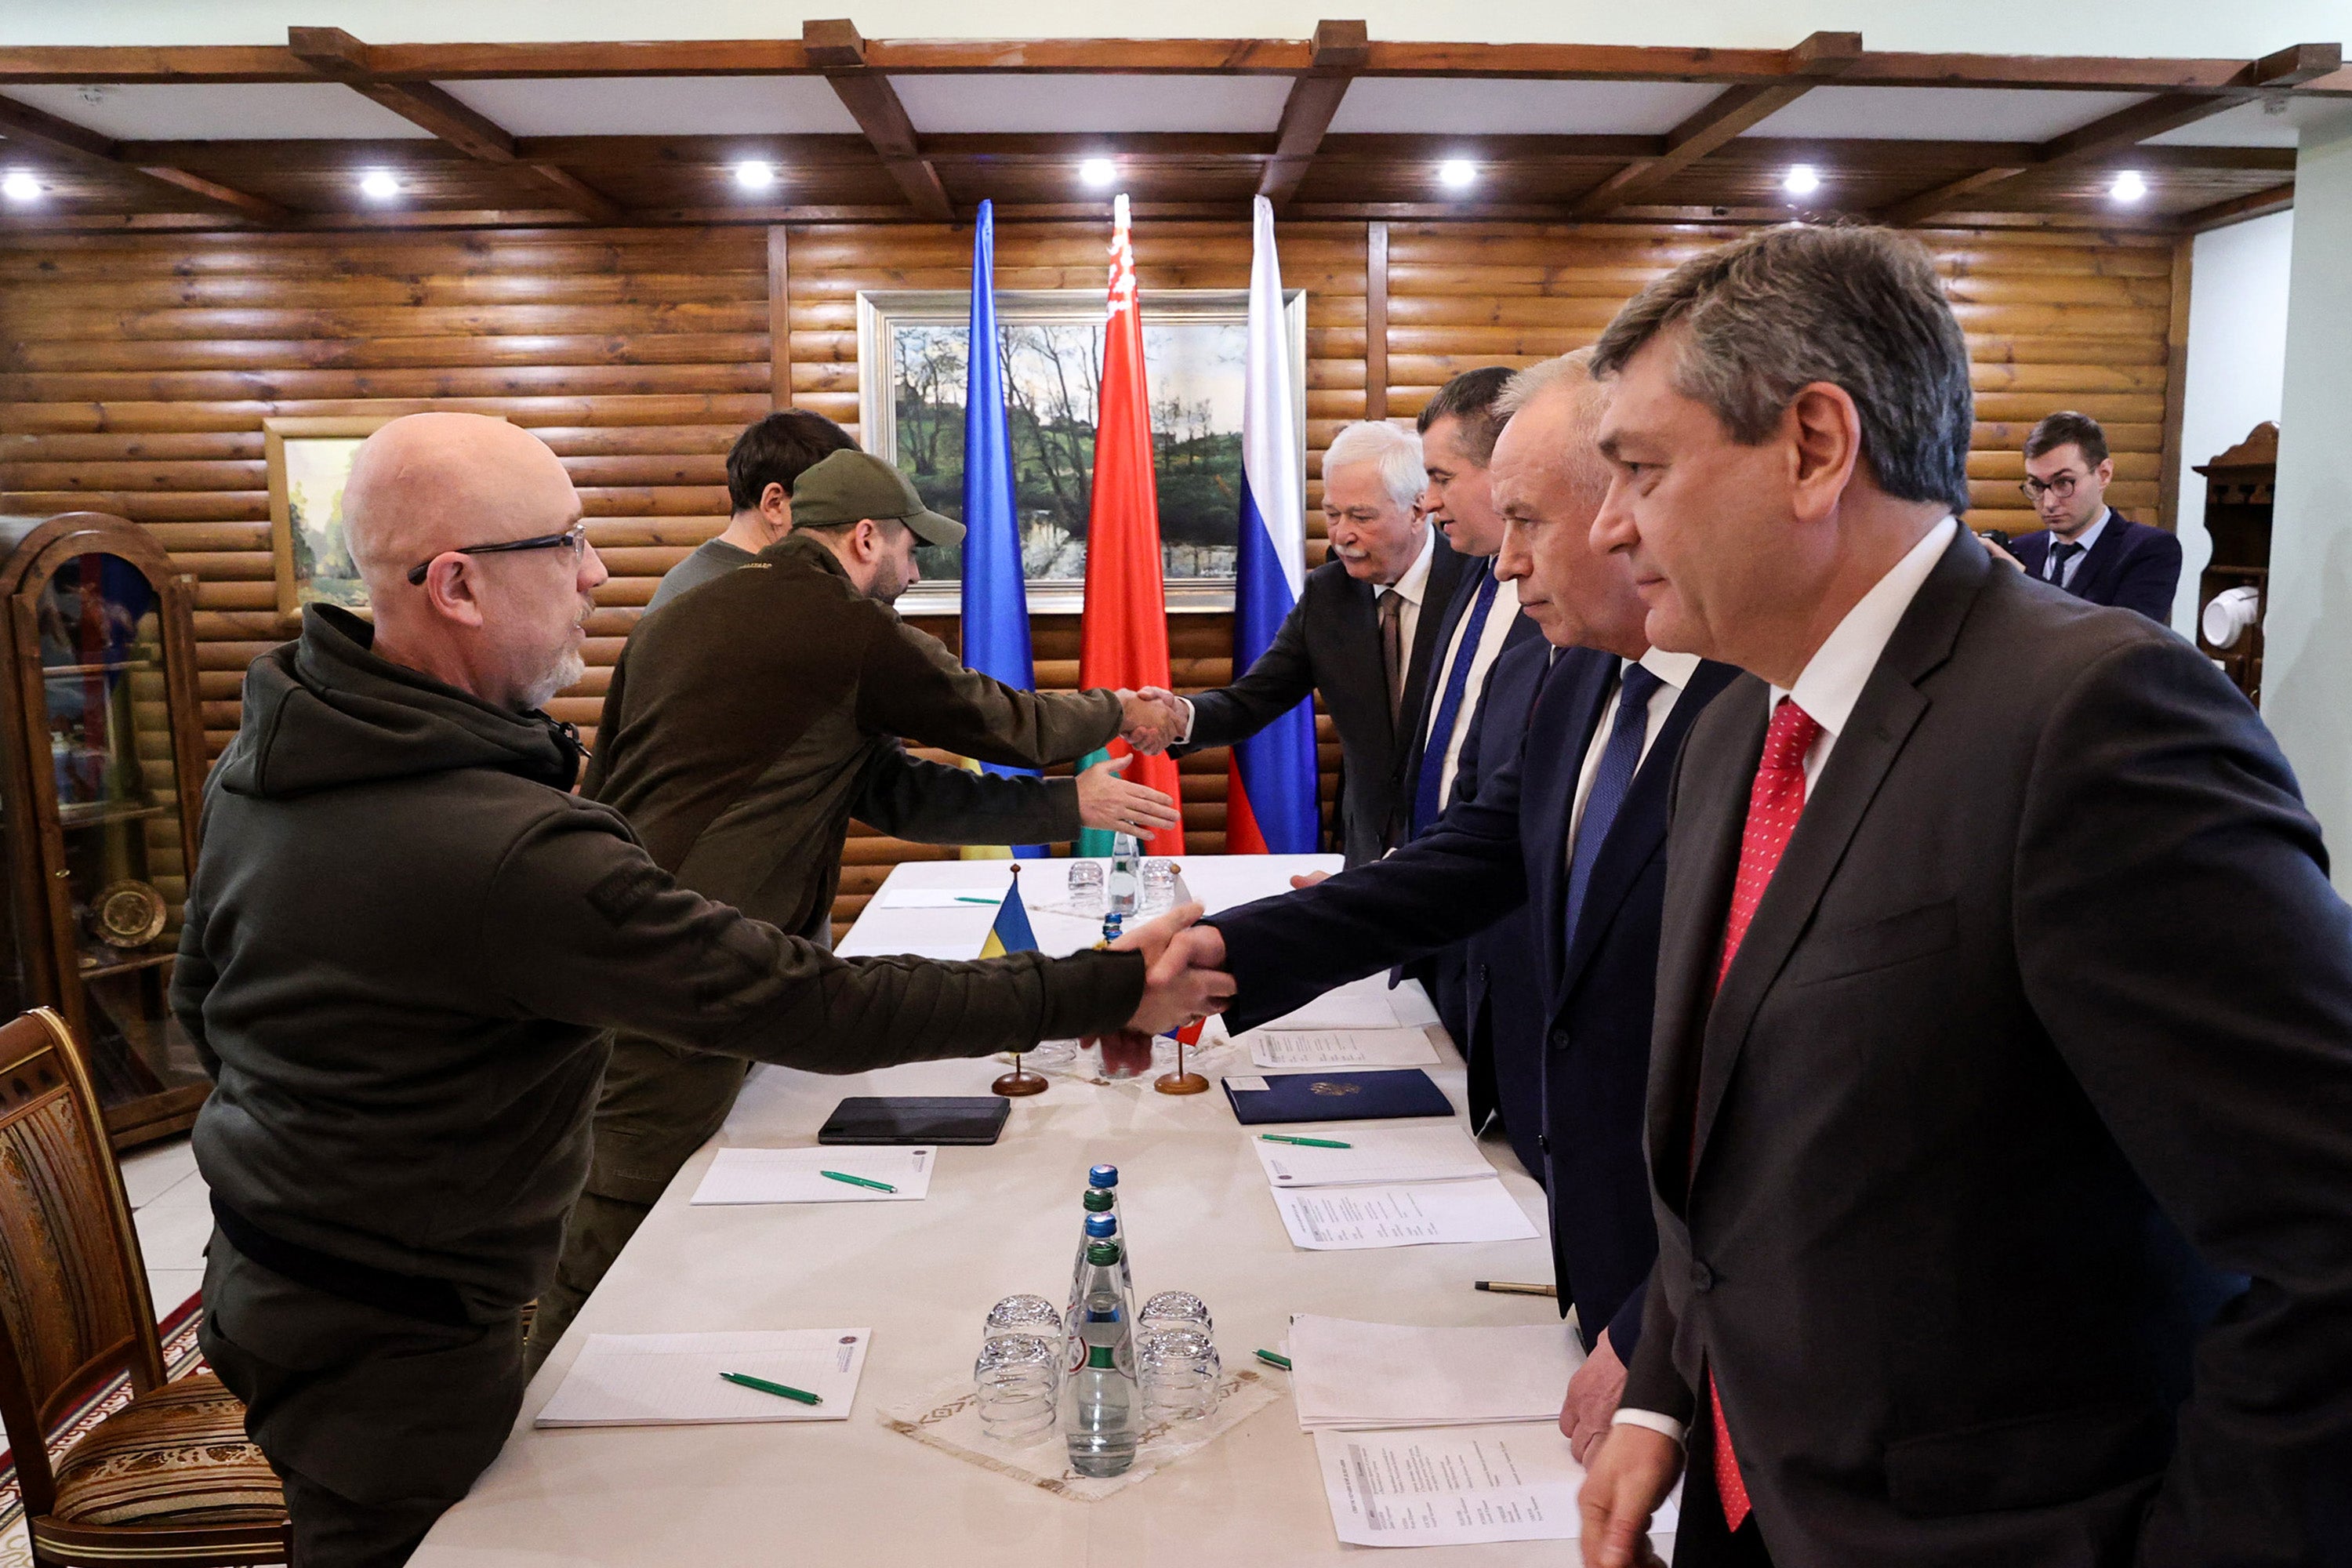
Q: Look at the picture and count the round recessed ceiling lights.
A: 7